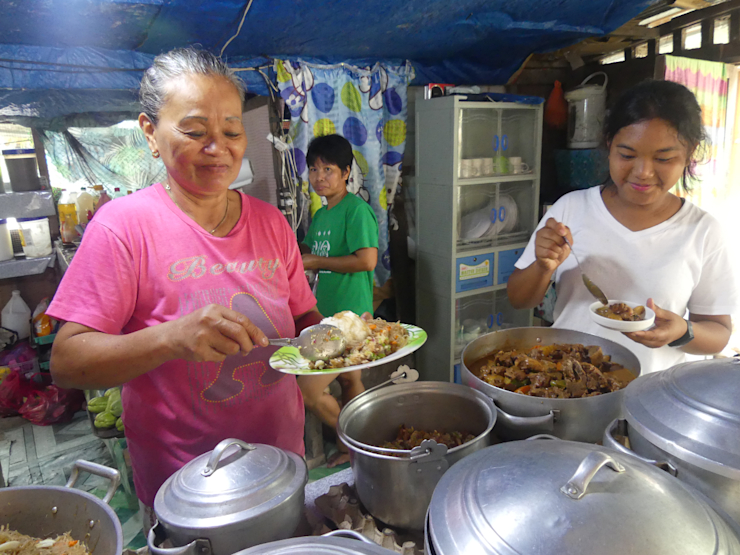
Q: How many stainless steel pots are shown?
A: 7